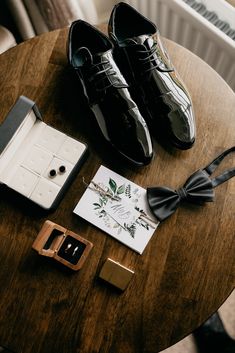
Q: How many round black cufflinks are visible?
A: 2